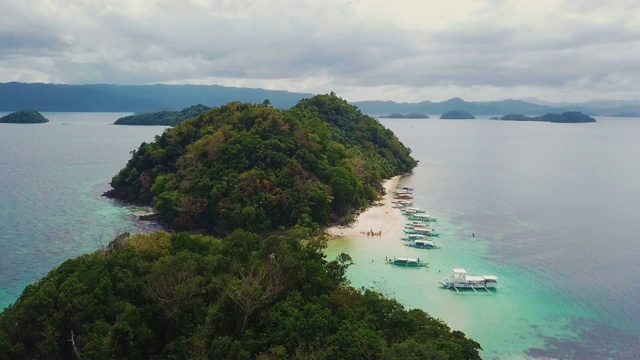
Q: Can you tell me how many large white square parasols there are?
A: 0